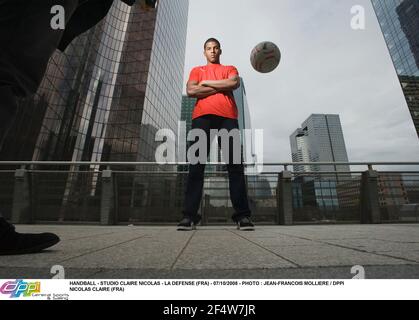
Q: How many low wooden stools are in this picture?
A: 0